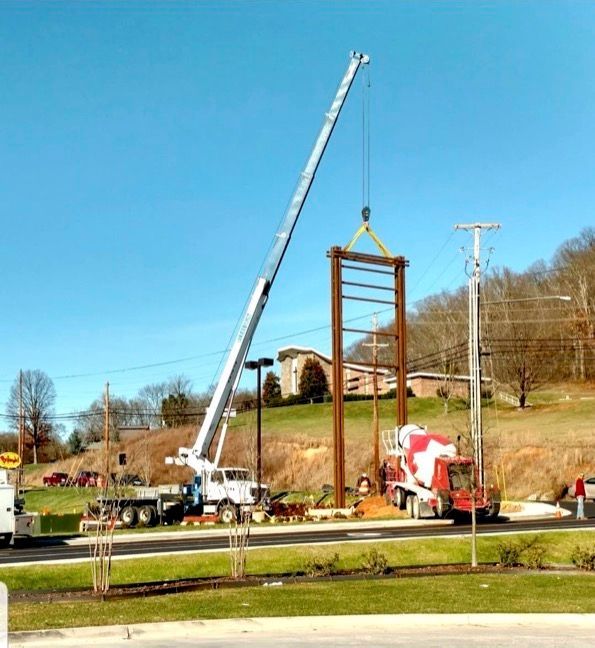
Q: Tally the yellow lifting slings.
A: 2